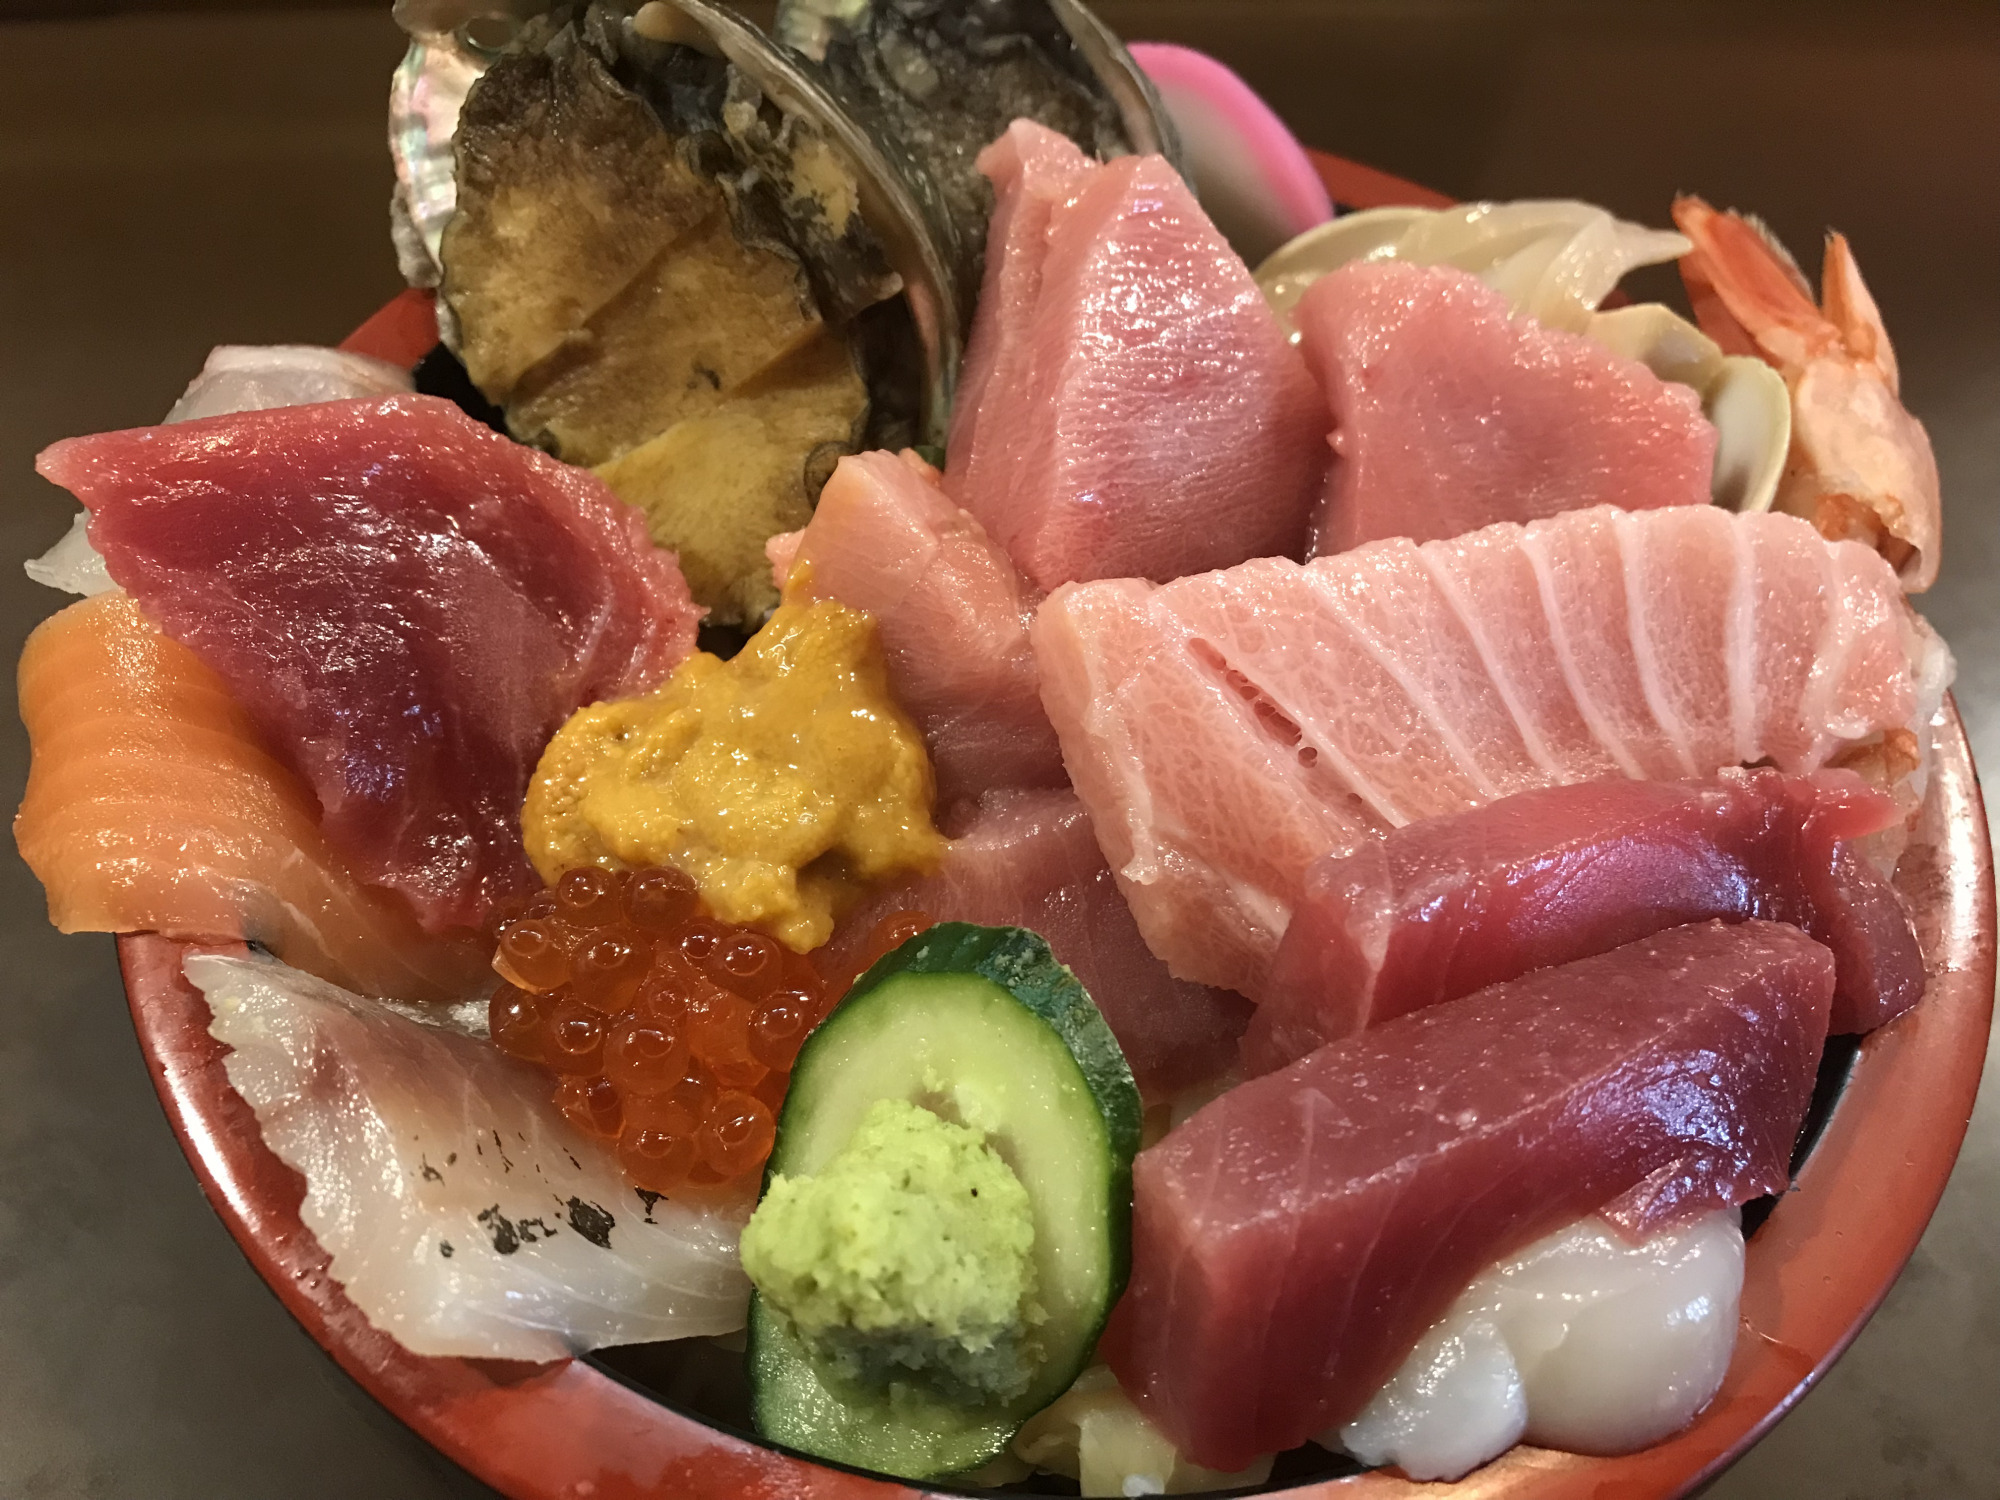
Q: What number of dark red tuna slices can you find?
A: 3